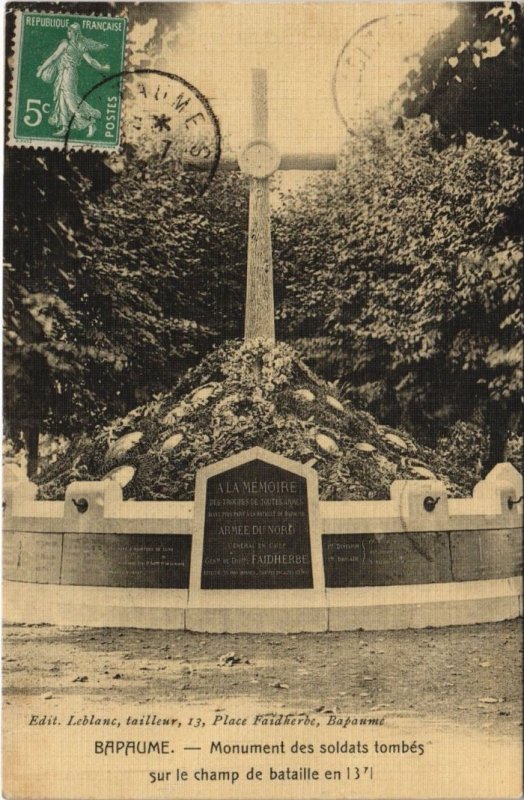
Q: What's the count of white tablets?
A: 11